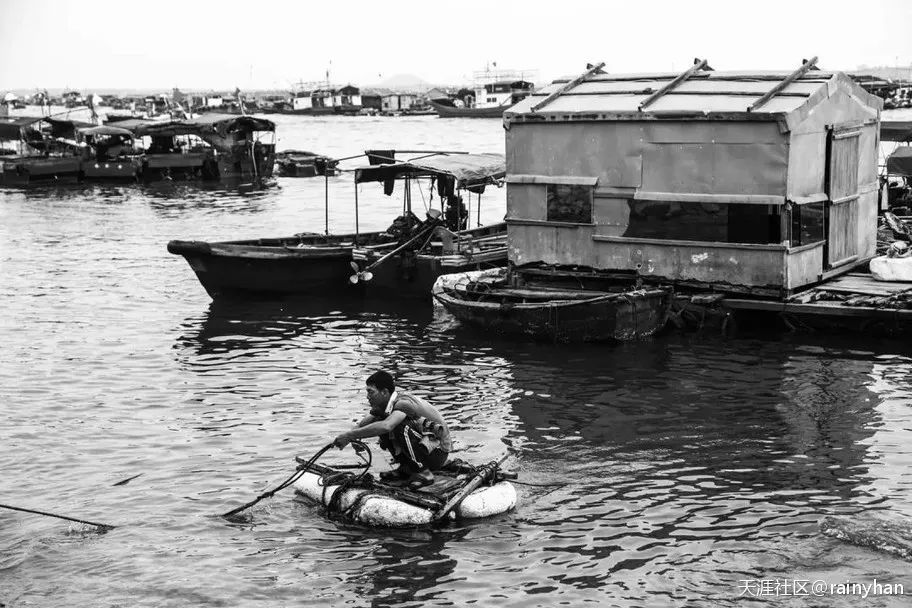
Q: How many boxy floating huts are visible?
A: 1